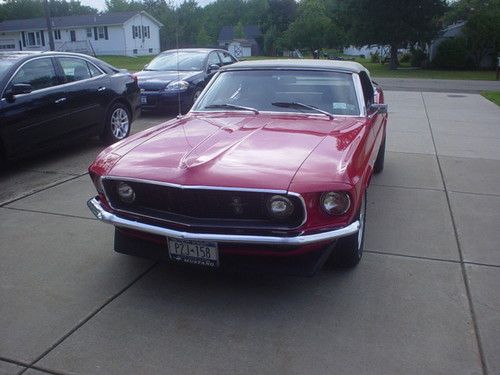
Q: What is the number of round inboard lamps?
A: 2